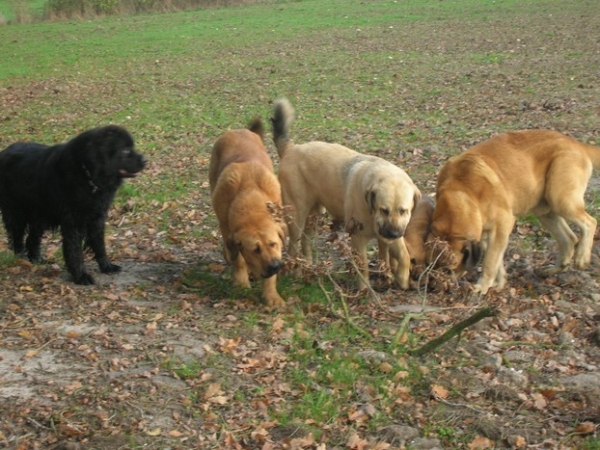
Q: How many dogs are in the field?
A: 5